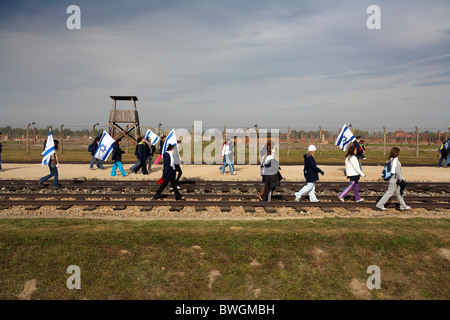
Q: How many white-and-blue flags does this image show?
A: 5